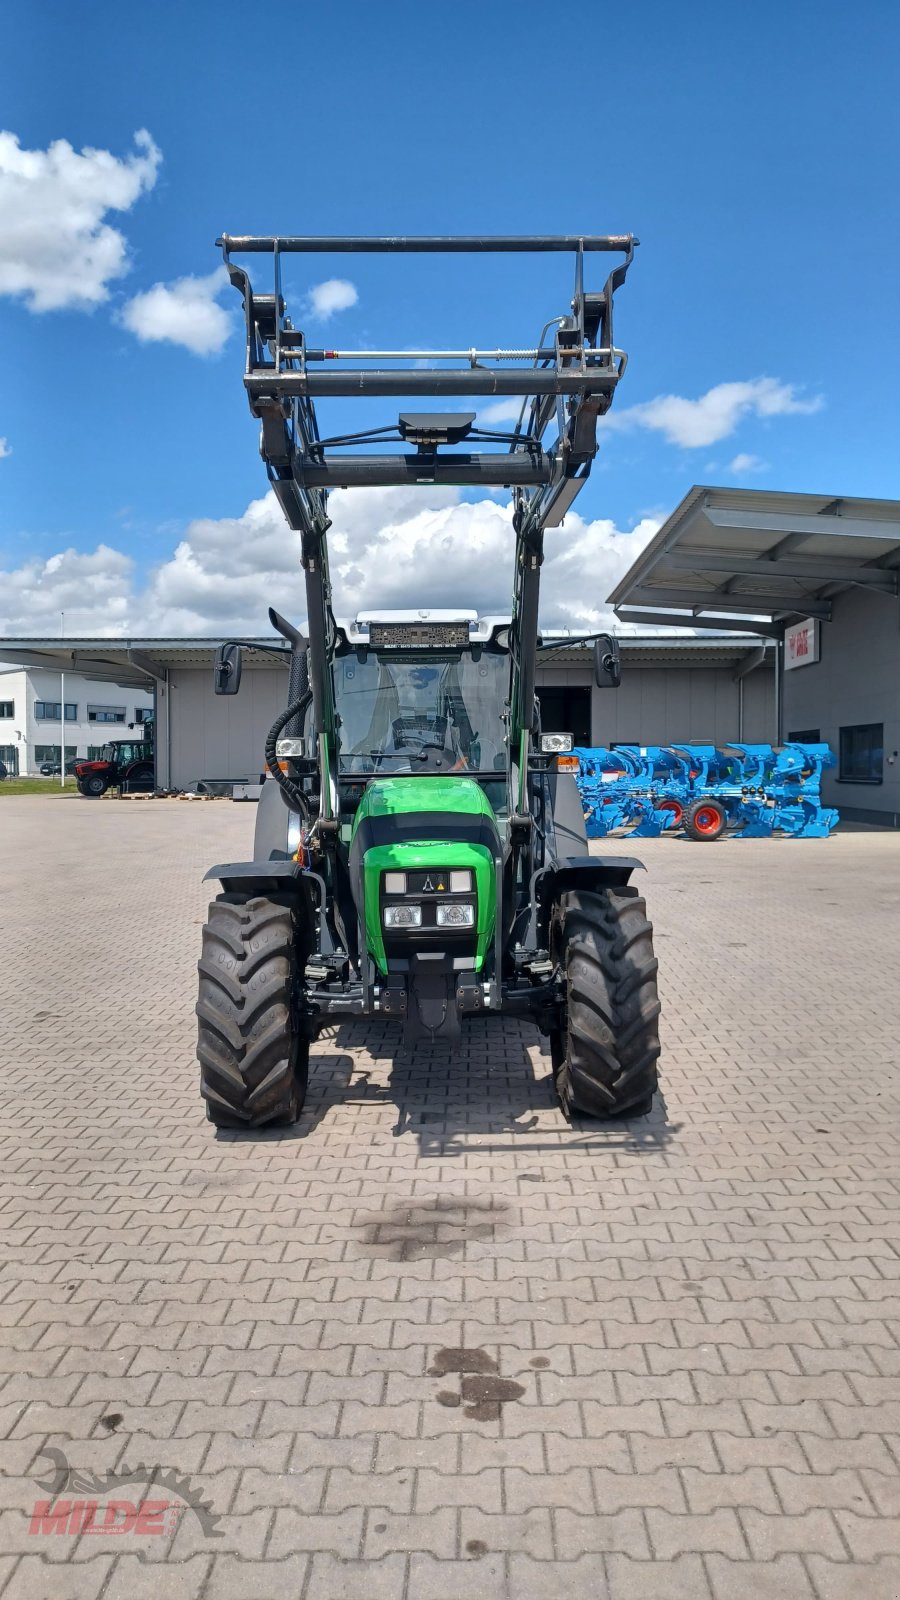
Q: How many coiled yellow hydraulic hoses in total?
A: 0